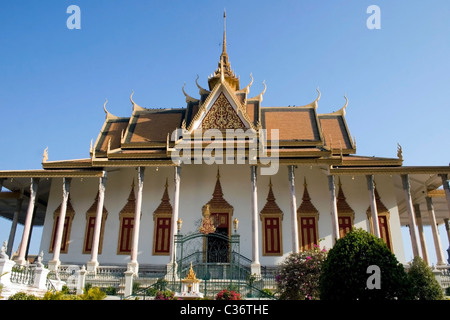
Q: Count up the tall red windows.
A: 8